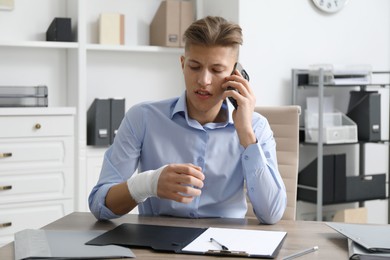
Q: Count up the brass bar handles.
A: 3